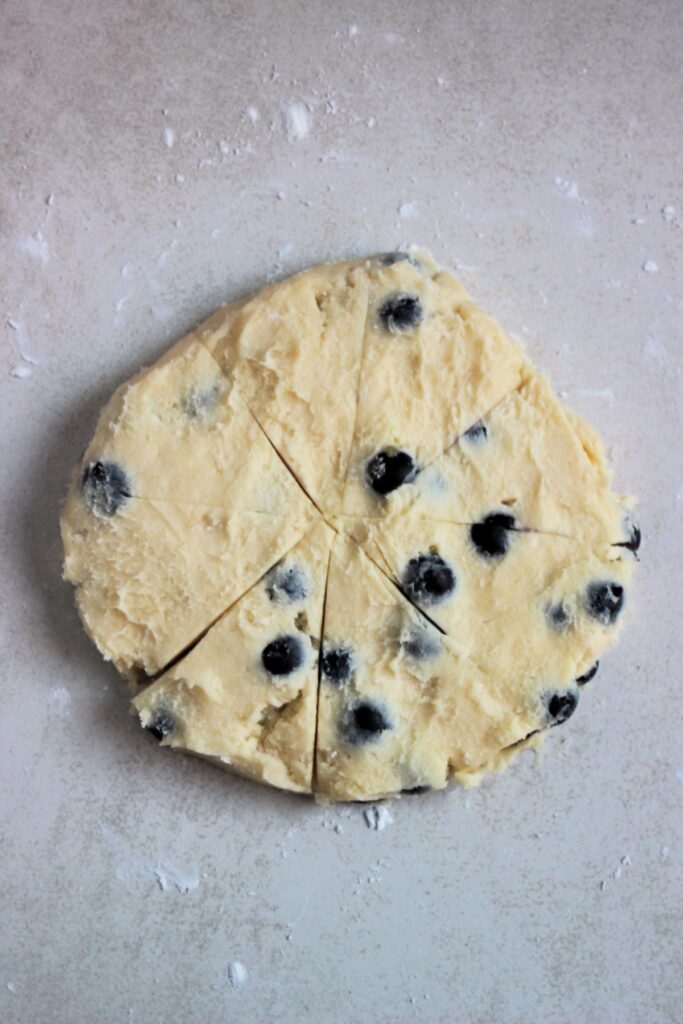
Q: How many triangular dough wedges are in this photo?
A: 8